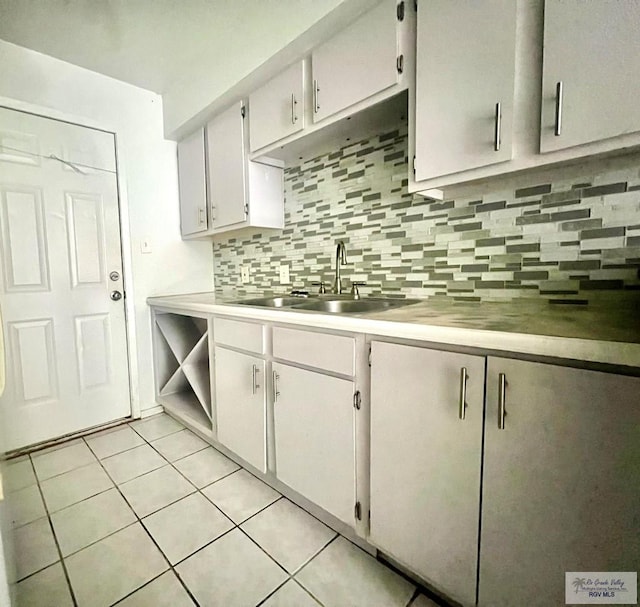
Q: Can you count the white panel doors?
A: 1